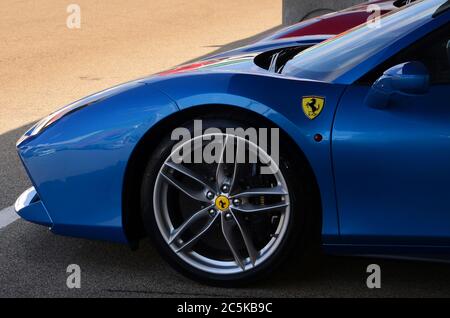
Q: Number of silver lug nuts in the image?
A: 5